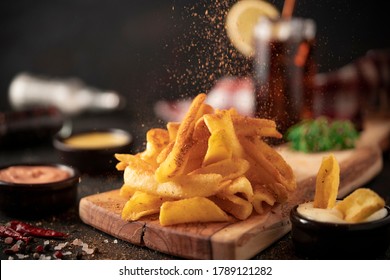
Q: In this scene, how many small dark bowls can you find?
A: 3